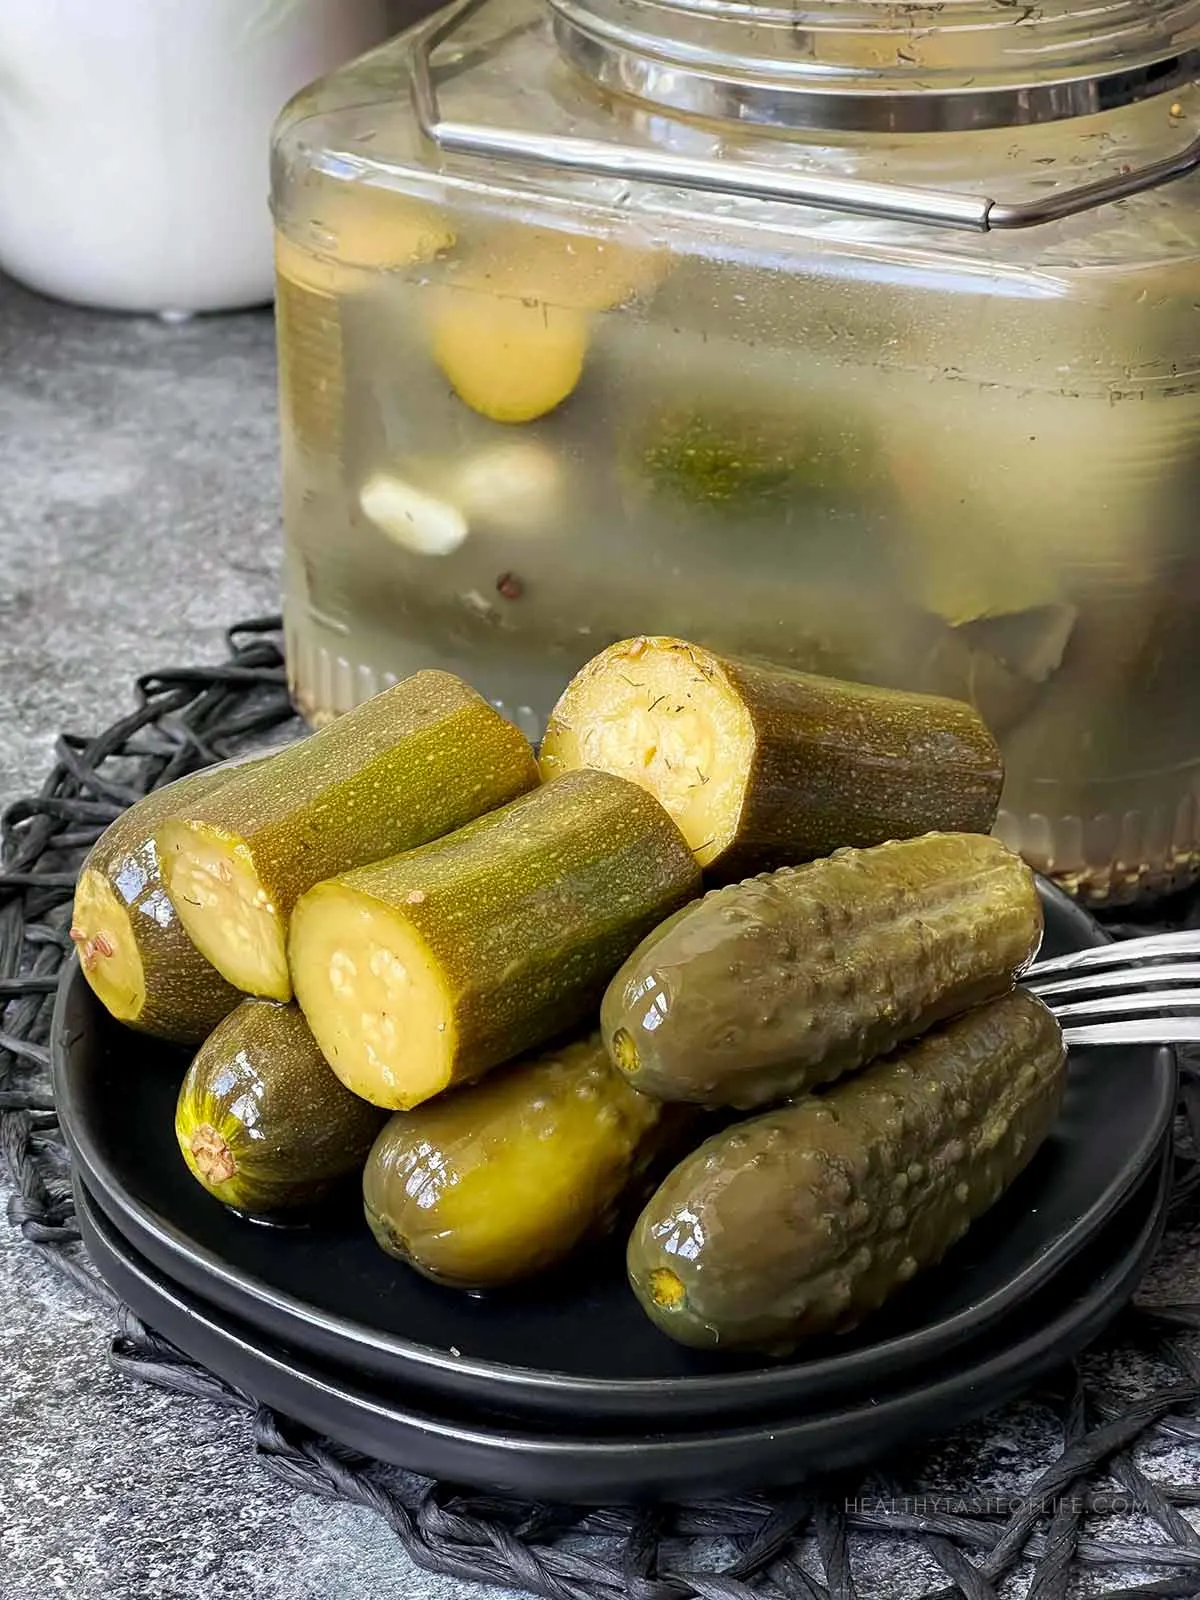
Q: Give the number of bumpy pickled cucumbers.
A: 3